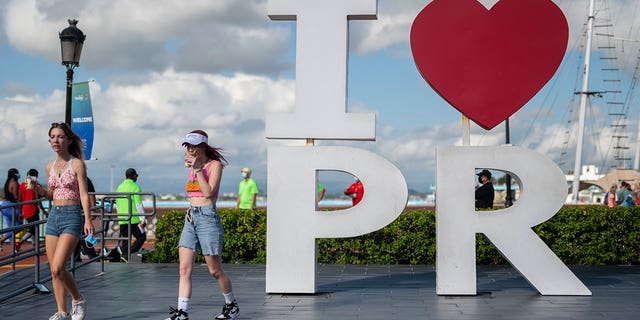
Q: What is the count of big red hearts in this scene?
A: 1